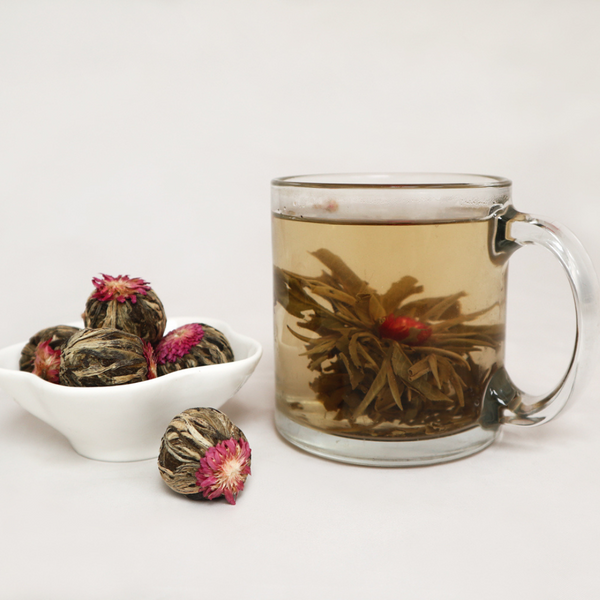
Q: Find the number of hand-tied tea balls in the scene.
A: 5